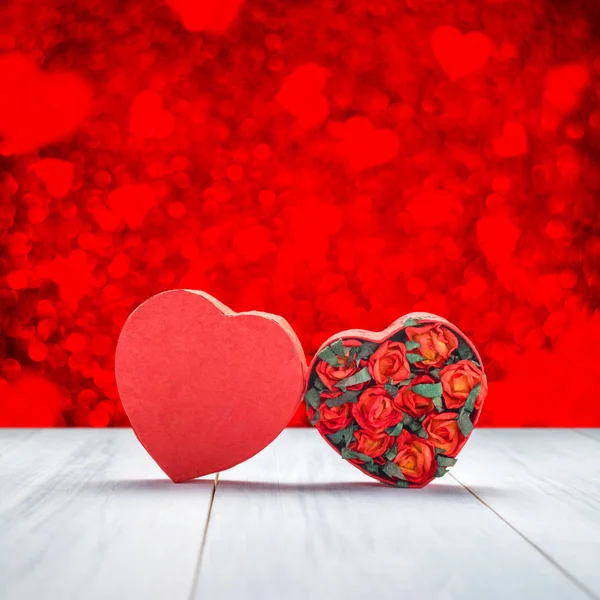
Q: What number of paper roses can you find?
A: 10